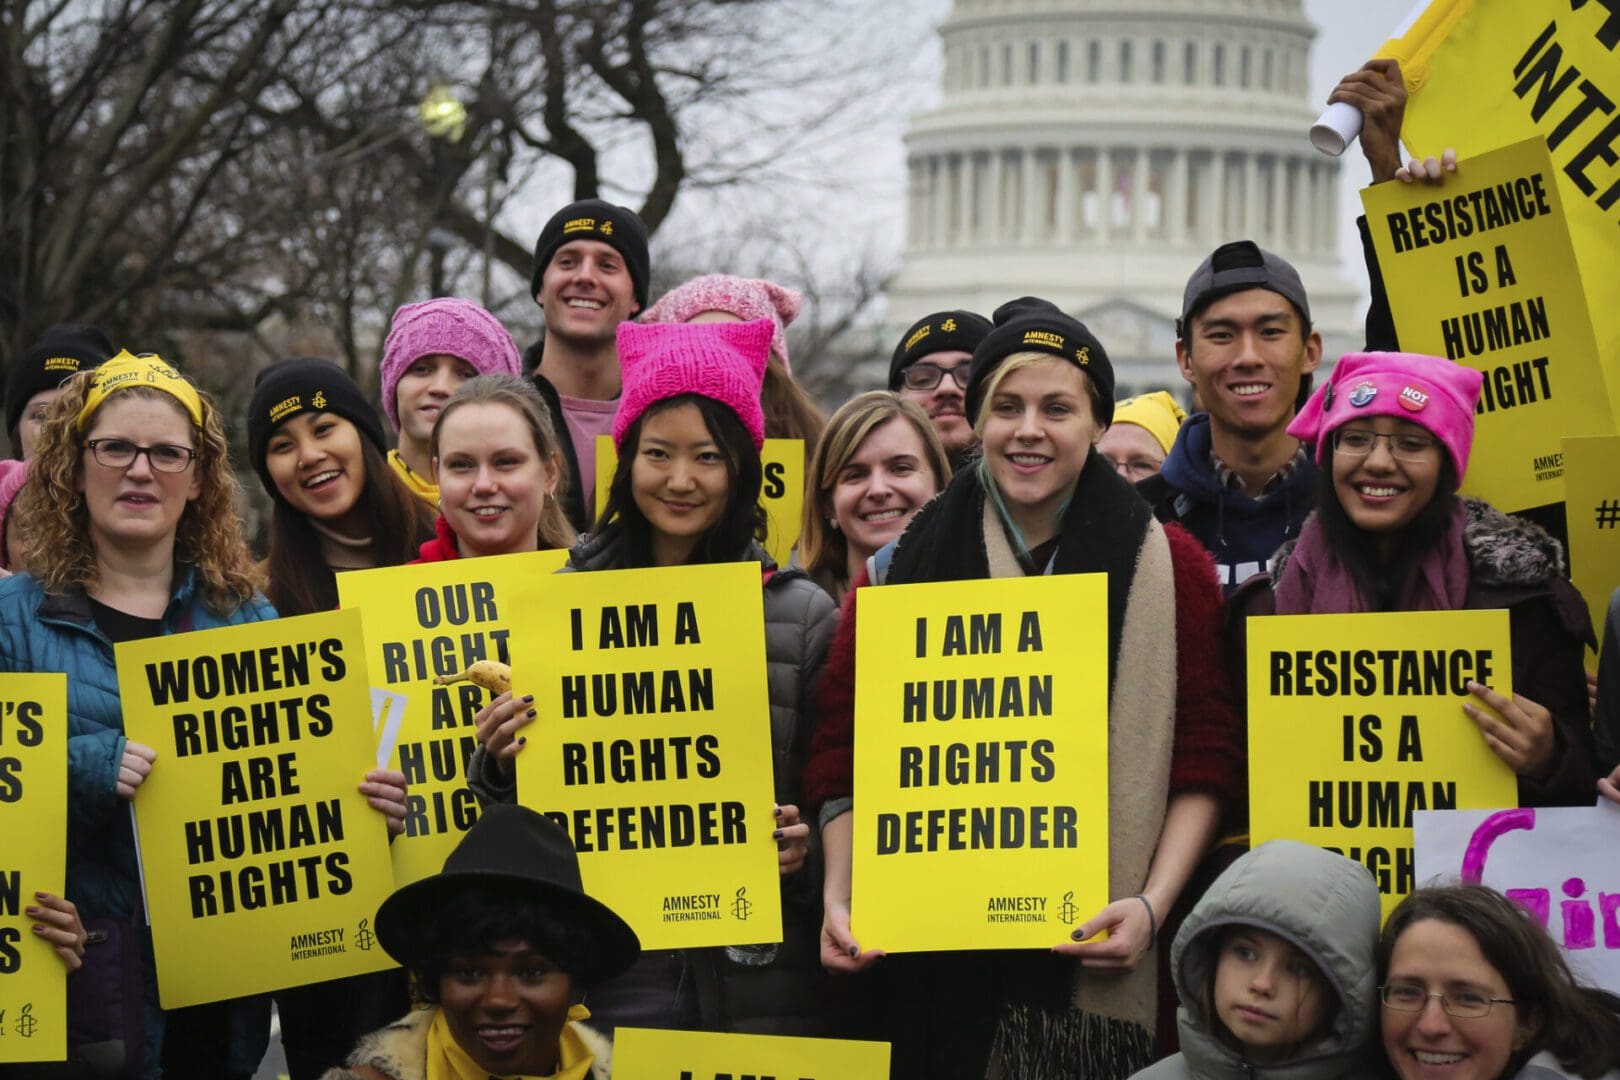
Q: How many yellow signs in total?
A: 11